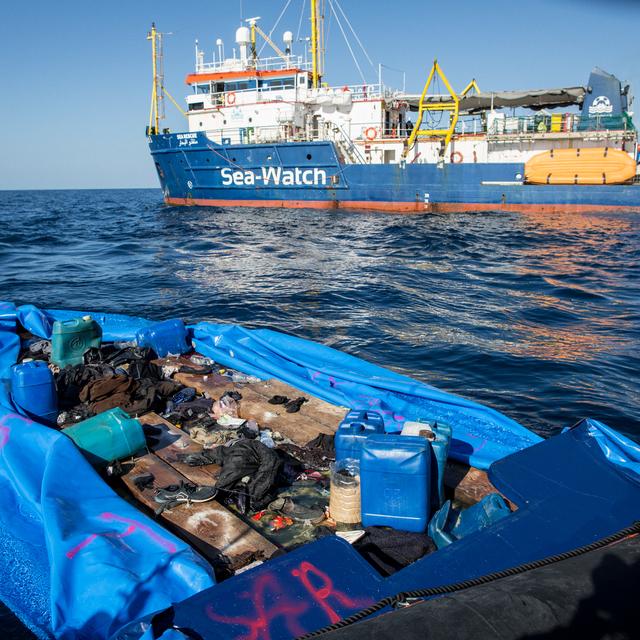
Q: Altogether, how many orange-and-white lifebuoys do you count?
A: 3